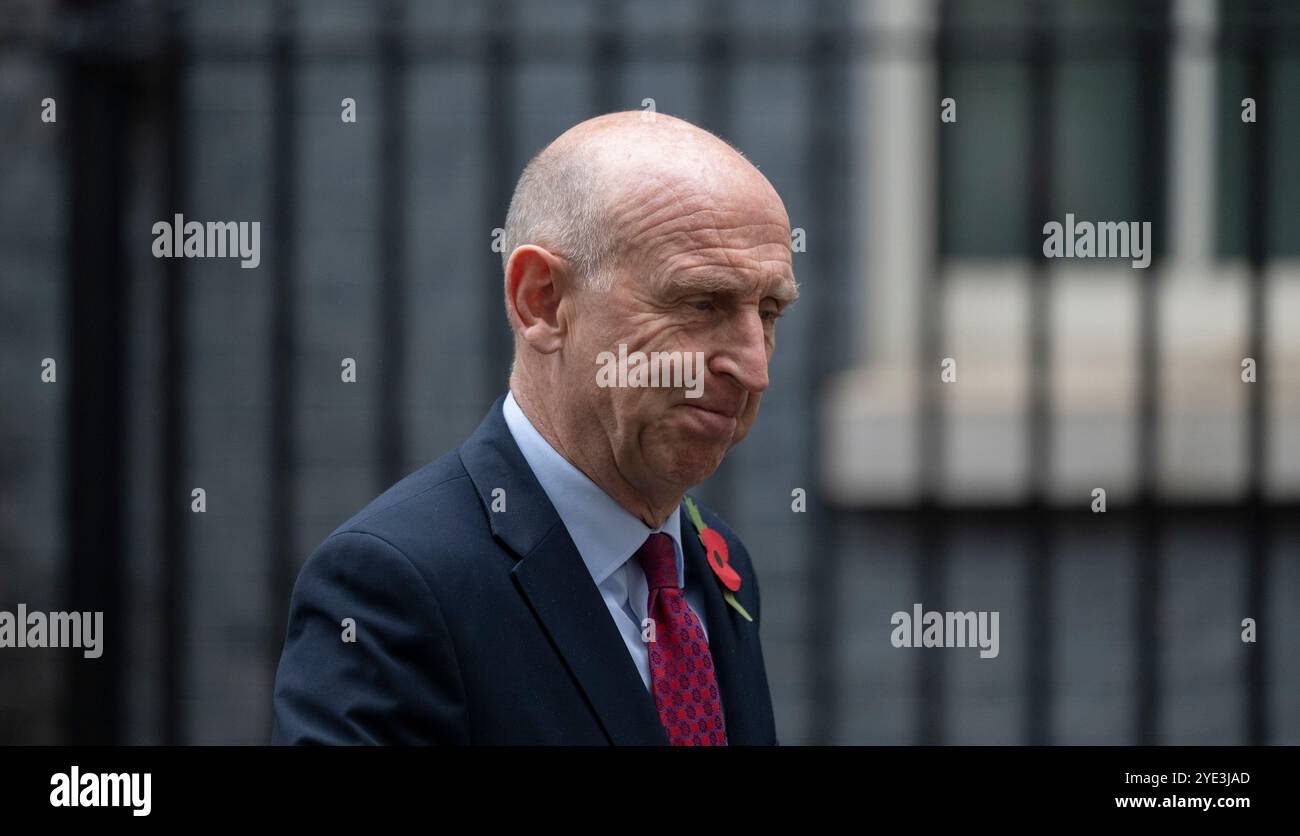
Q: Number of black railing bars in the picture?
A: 12